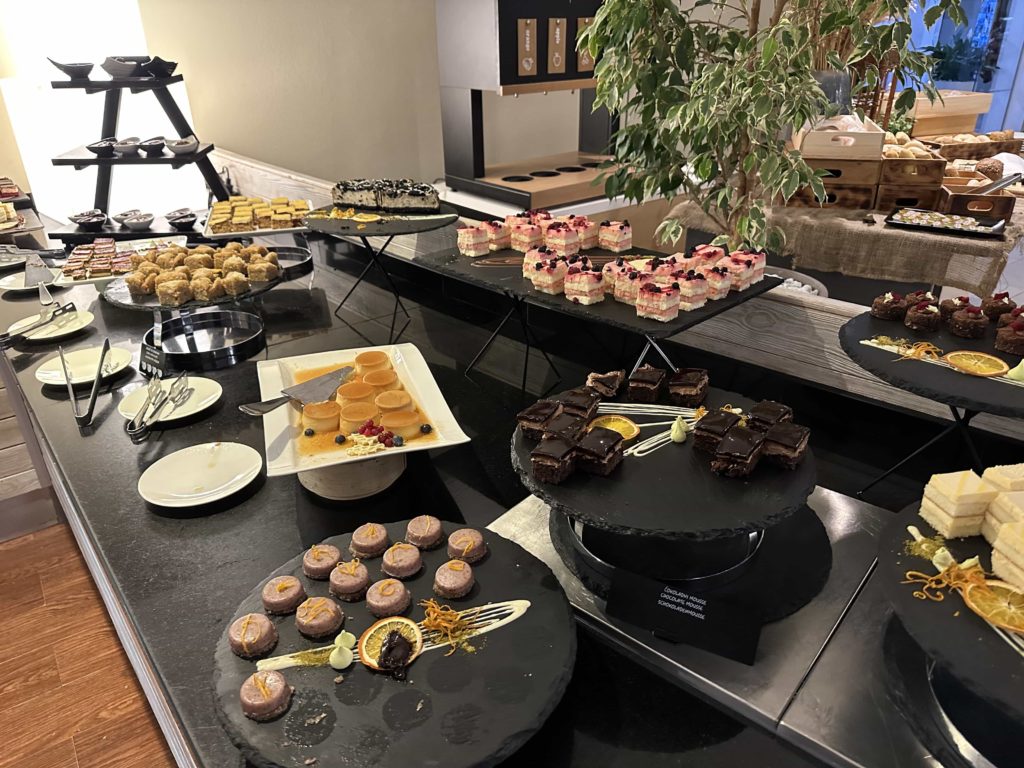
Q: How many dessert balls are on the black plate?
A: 12